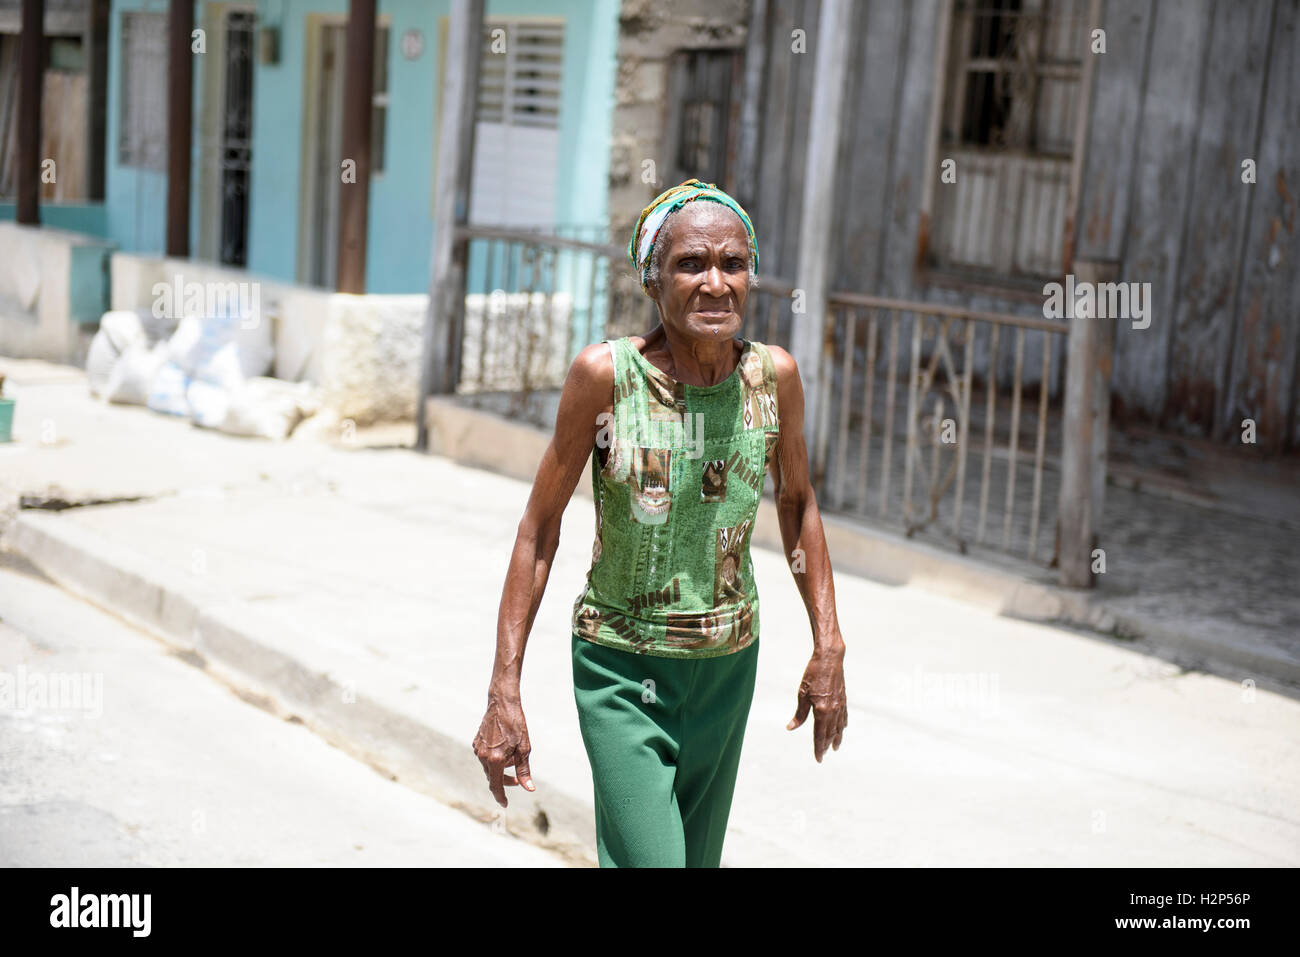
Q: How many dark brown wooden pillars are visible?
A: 3